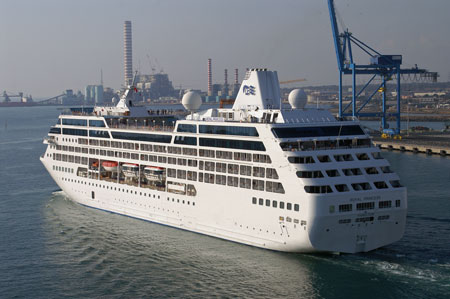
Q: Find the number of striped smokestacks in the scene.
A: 4